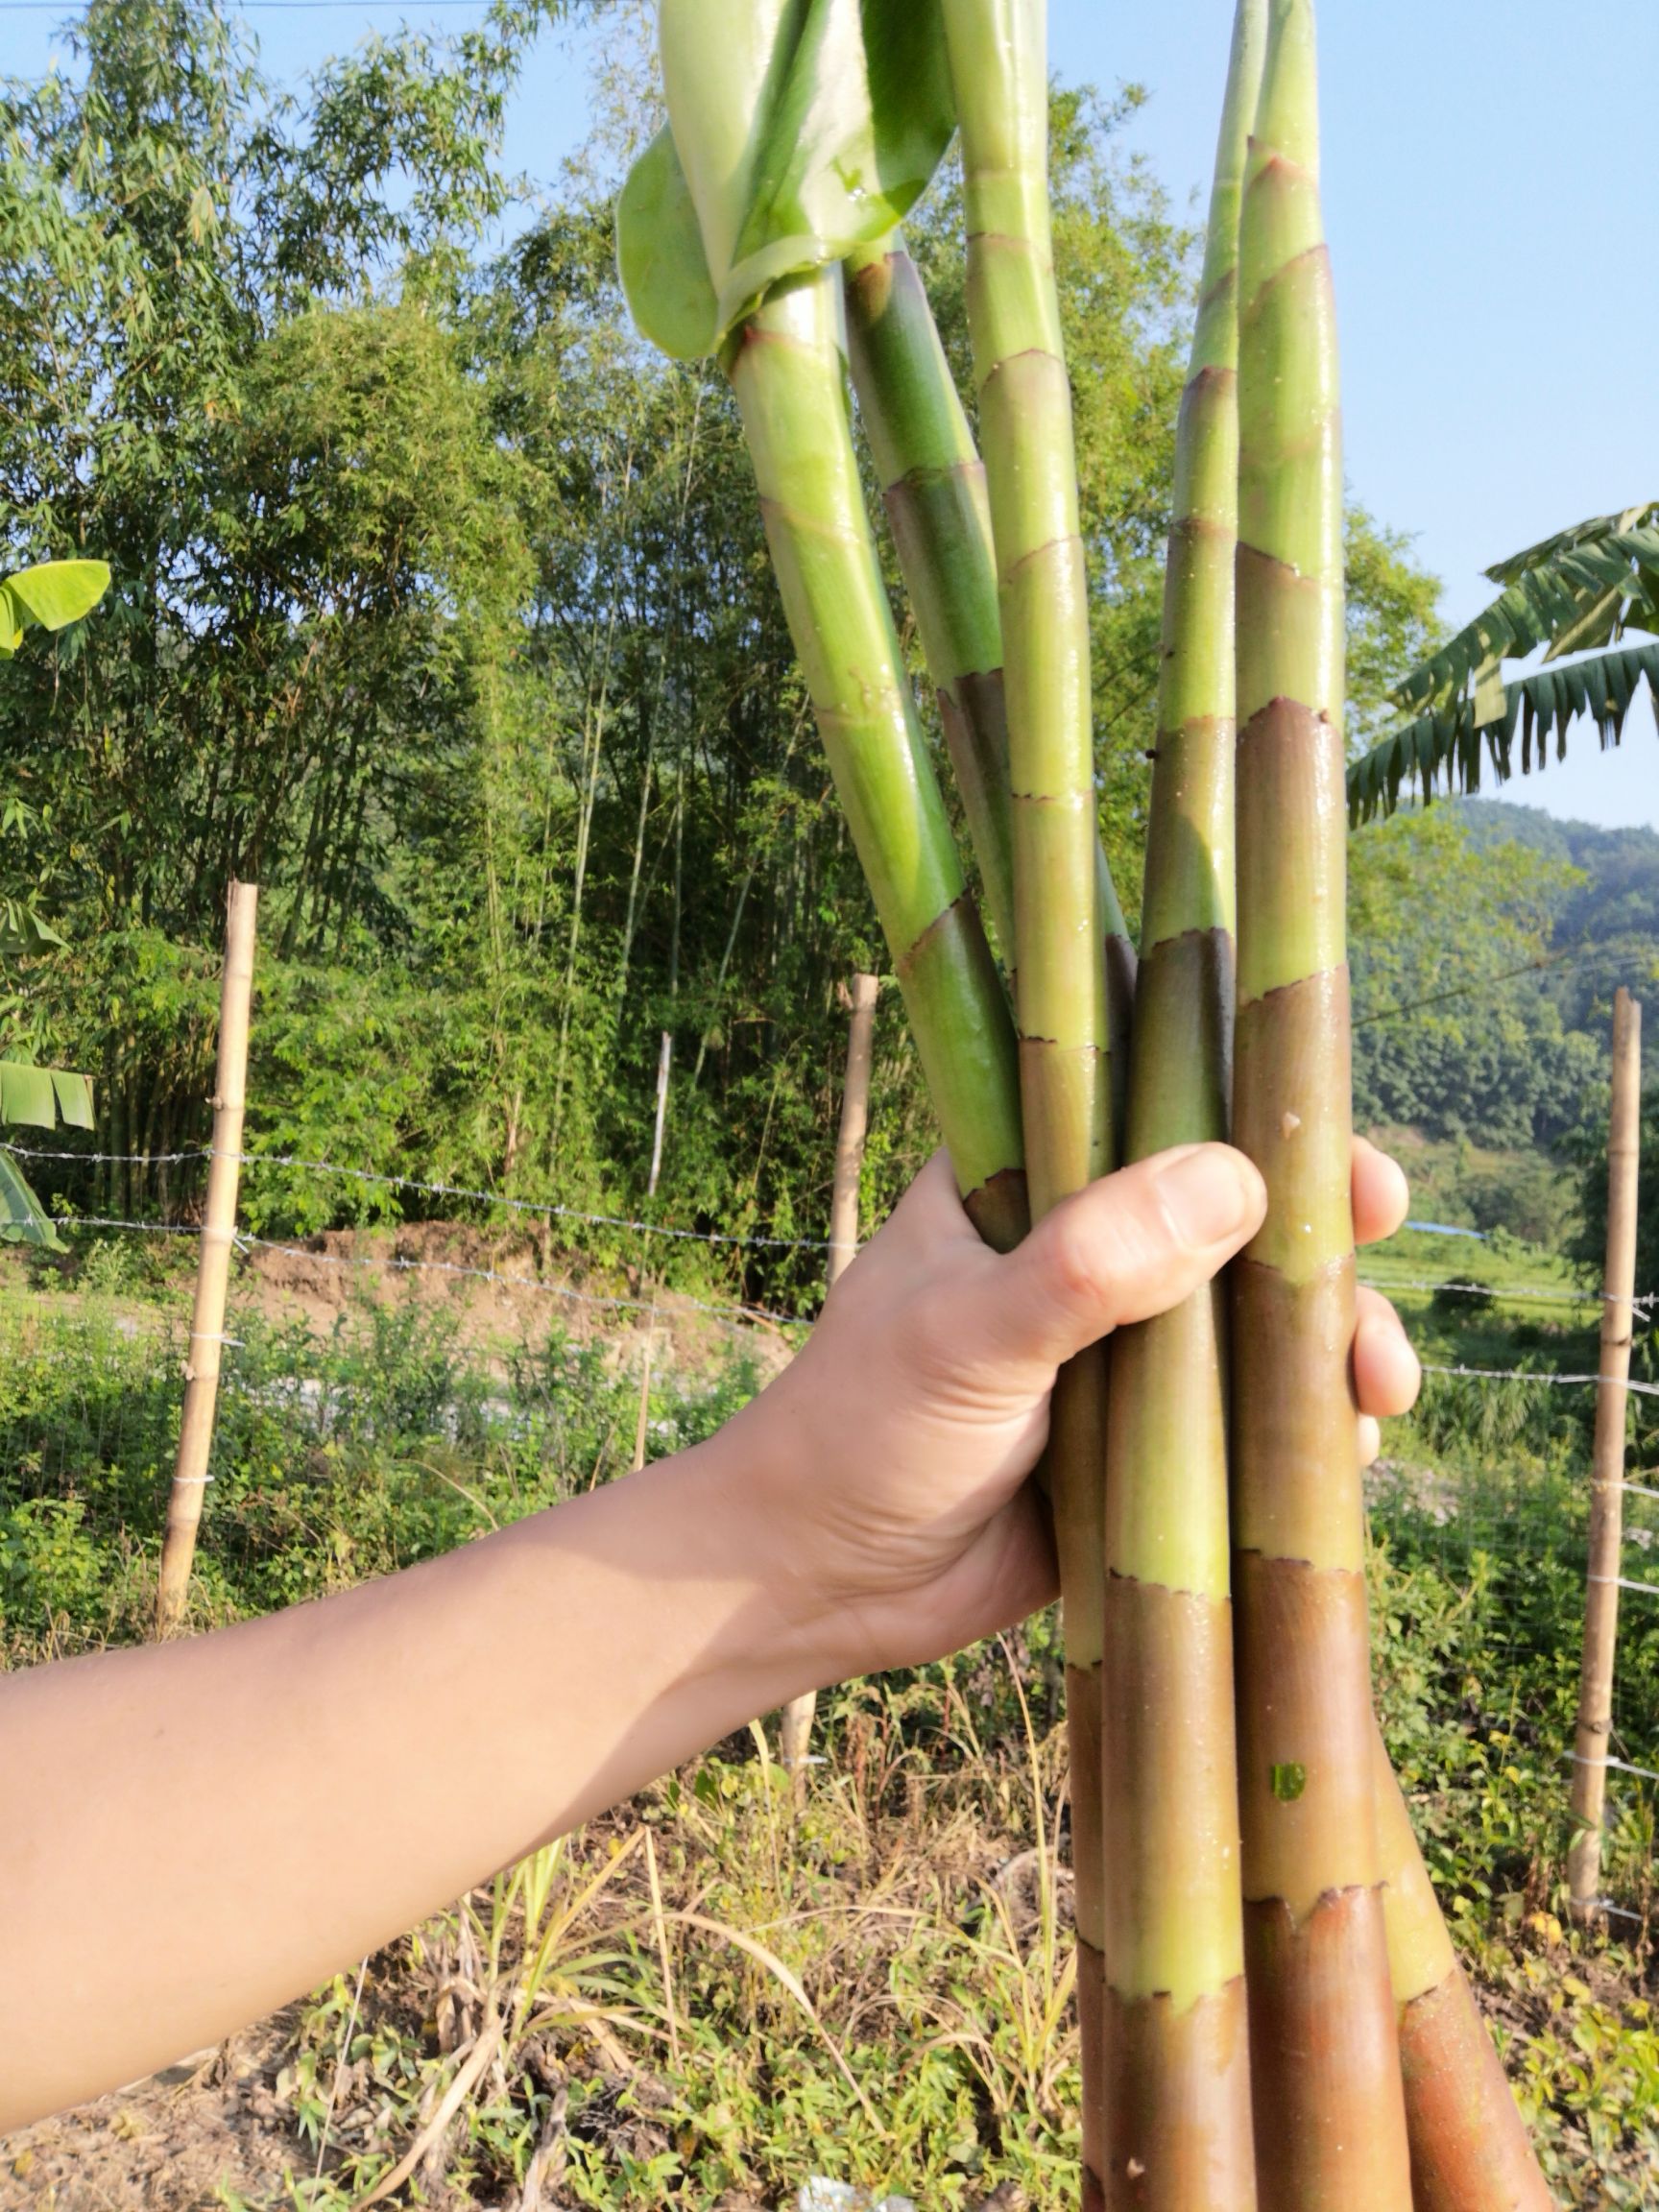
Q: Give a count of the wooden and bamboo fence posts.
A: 3